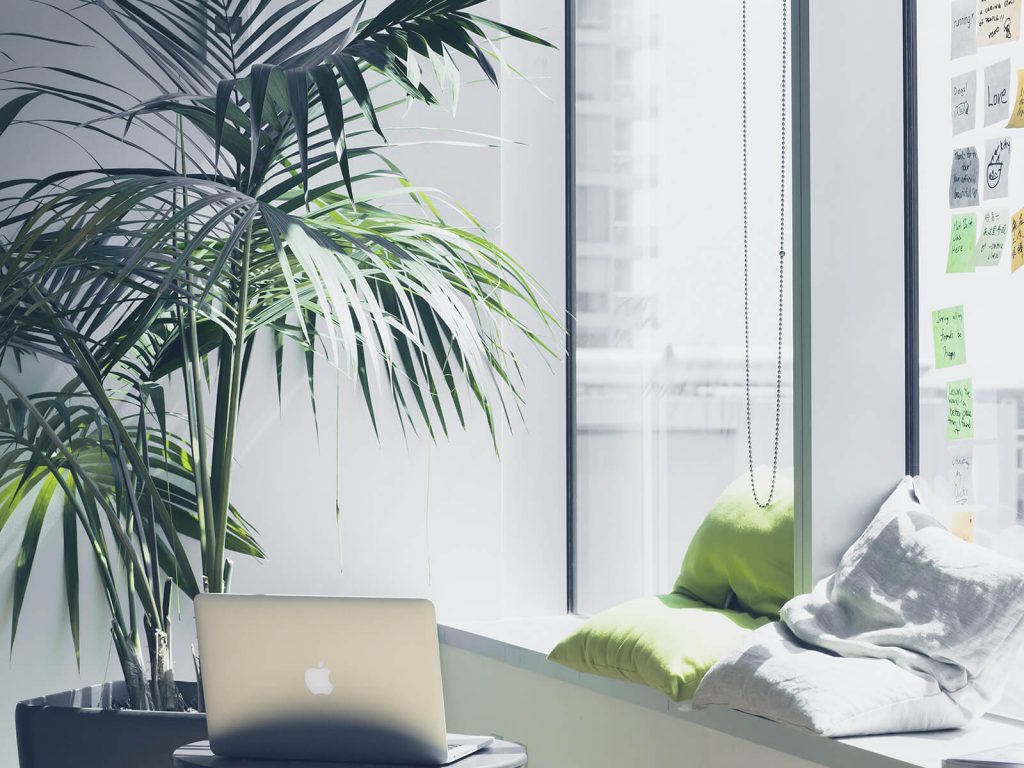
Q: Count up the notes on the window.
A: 14